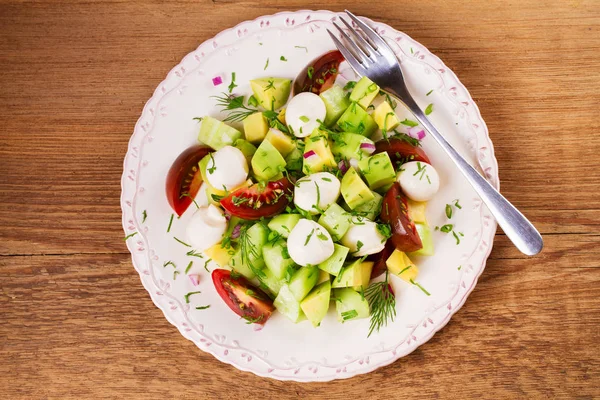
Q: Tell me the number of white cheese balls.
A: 7